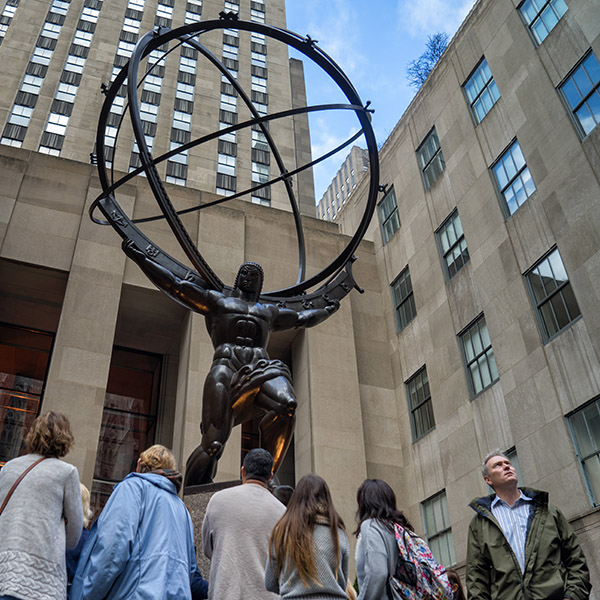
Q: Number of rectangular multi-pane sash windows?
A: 14